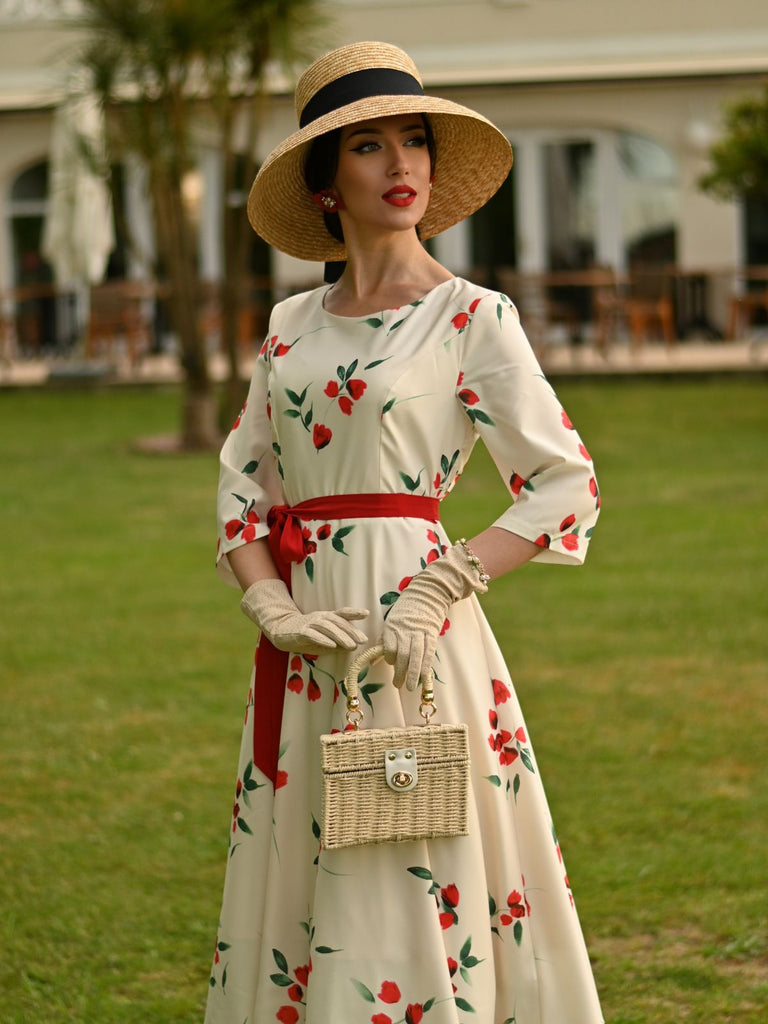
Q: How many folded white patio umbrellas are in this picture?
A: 1